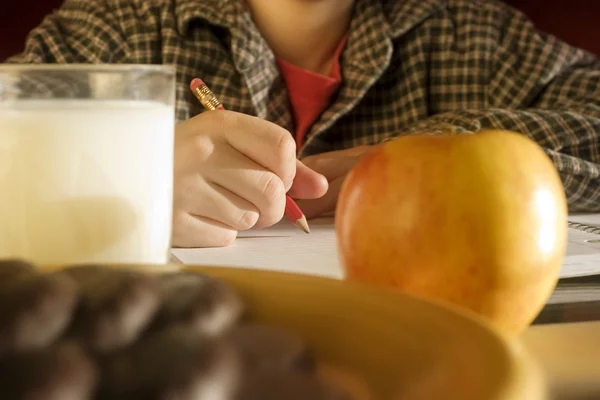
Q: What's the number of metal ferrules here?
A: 1